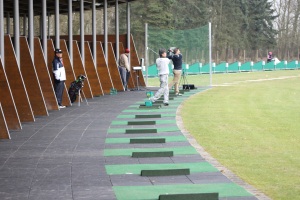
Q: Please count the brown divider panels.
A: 13